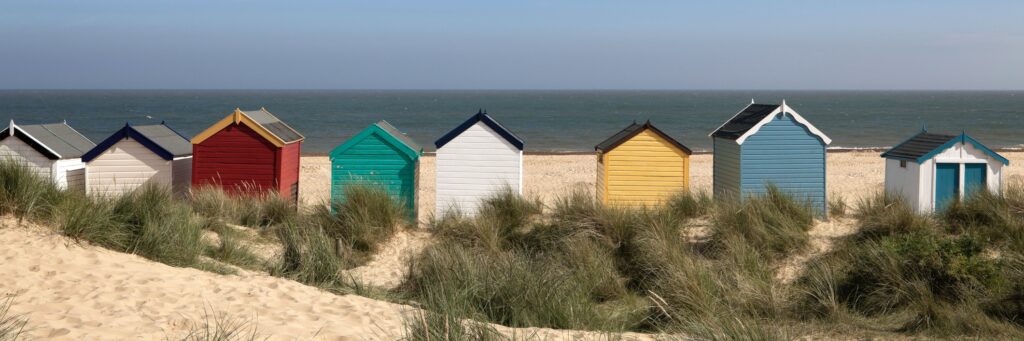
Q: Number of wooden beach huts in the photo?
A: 8